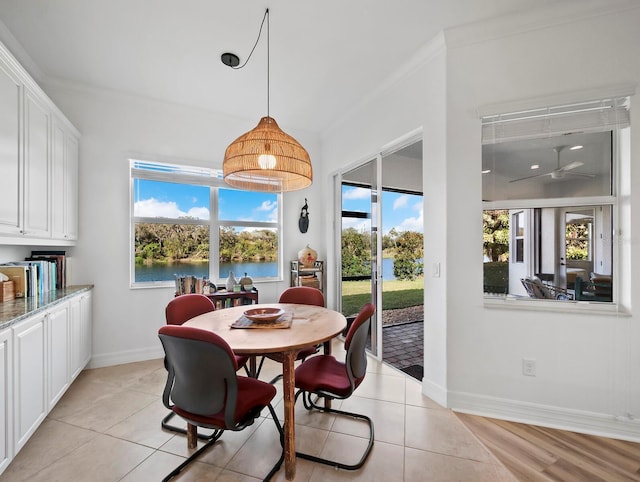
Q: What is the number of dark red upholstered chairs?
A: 4